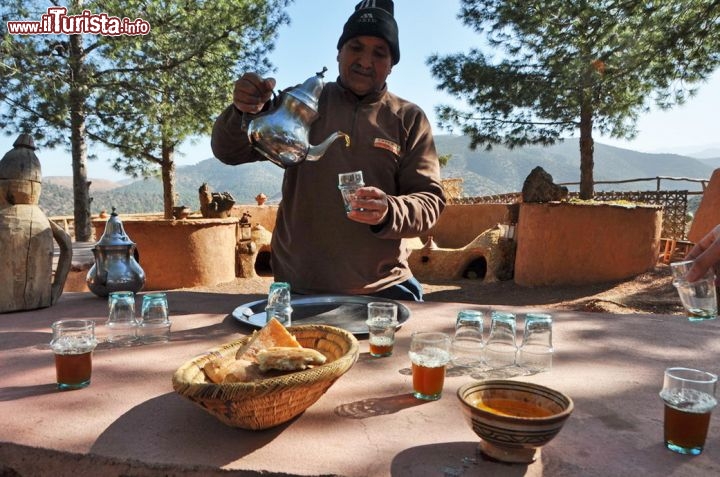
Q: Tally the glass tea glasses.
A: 12